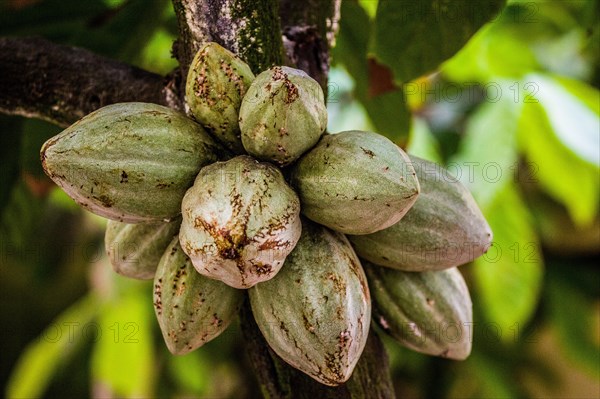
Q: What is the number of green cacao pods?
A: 10